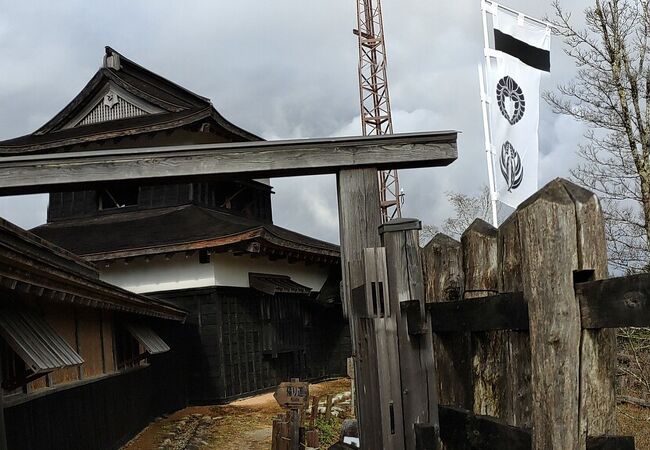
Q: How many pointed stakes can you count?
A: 4